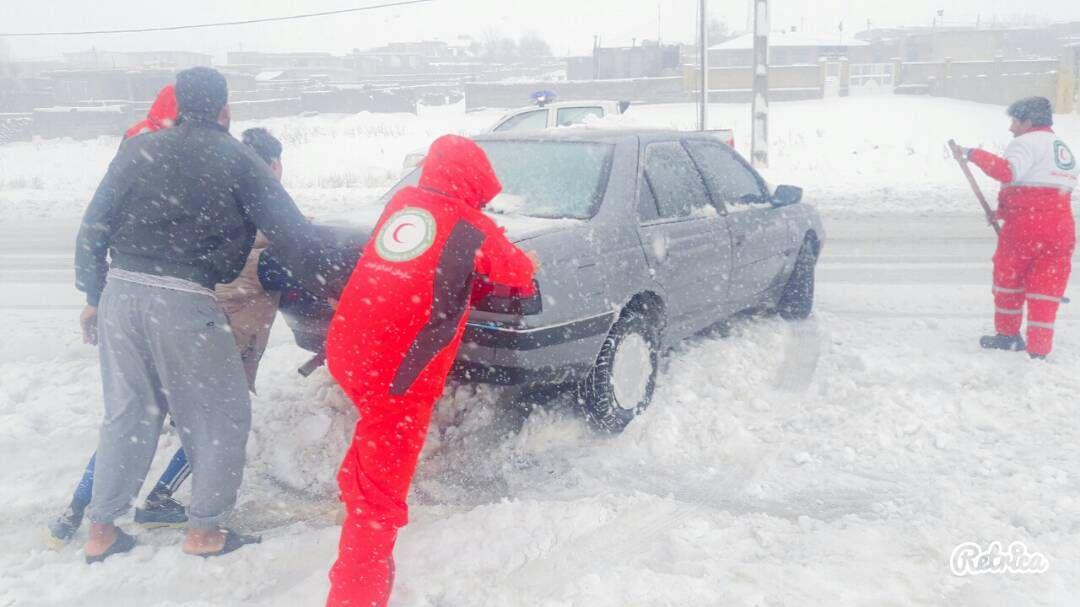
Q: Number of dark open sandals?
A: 2